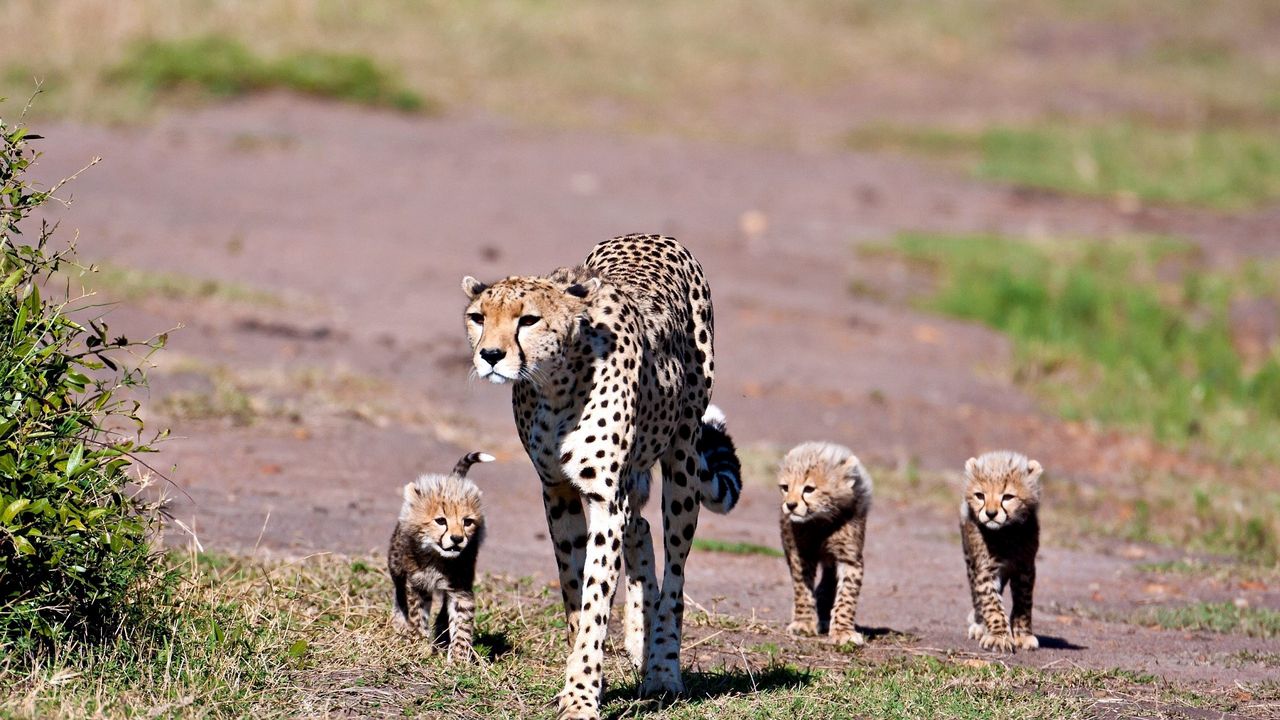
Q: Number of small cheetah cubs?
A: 3